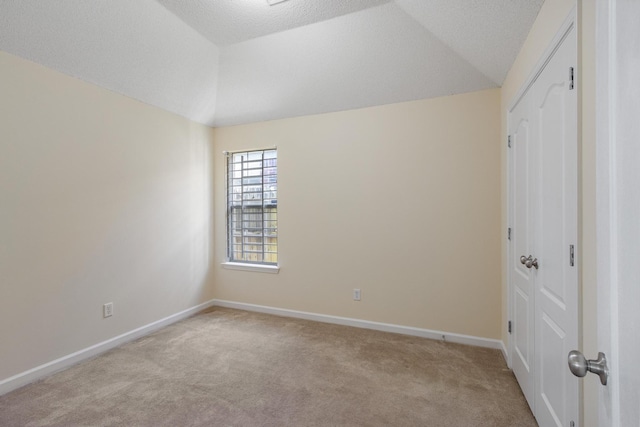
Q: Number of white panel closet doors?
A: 2